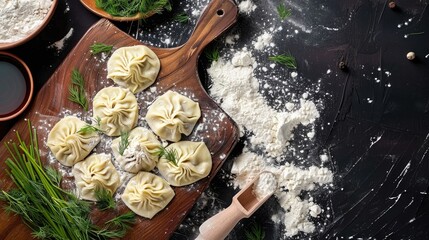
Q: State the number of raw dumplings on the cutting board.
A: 8